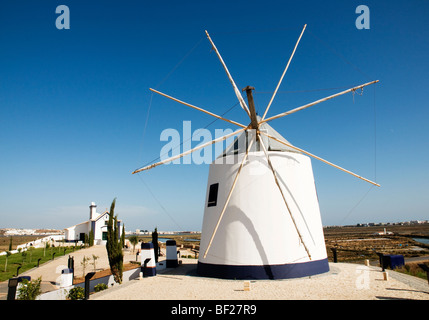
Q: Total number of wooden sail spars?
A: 8